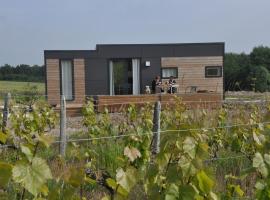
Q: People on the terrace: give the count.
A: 2